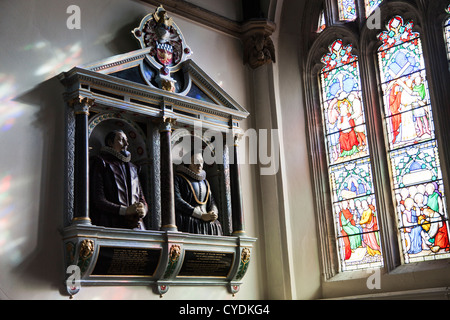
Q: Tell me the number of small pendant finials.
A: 3